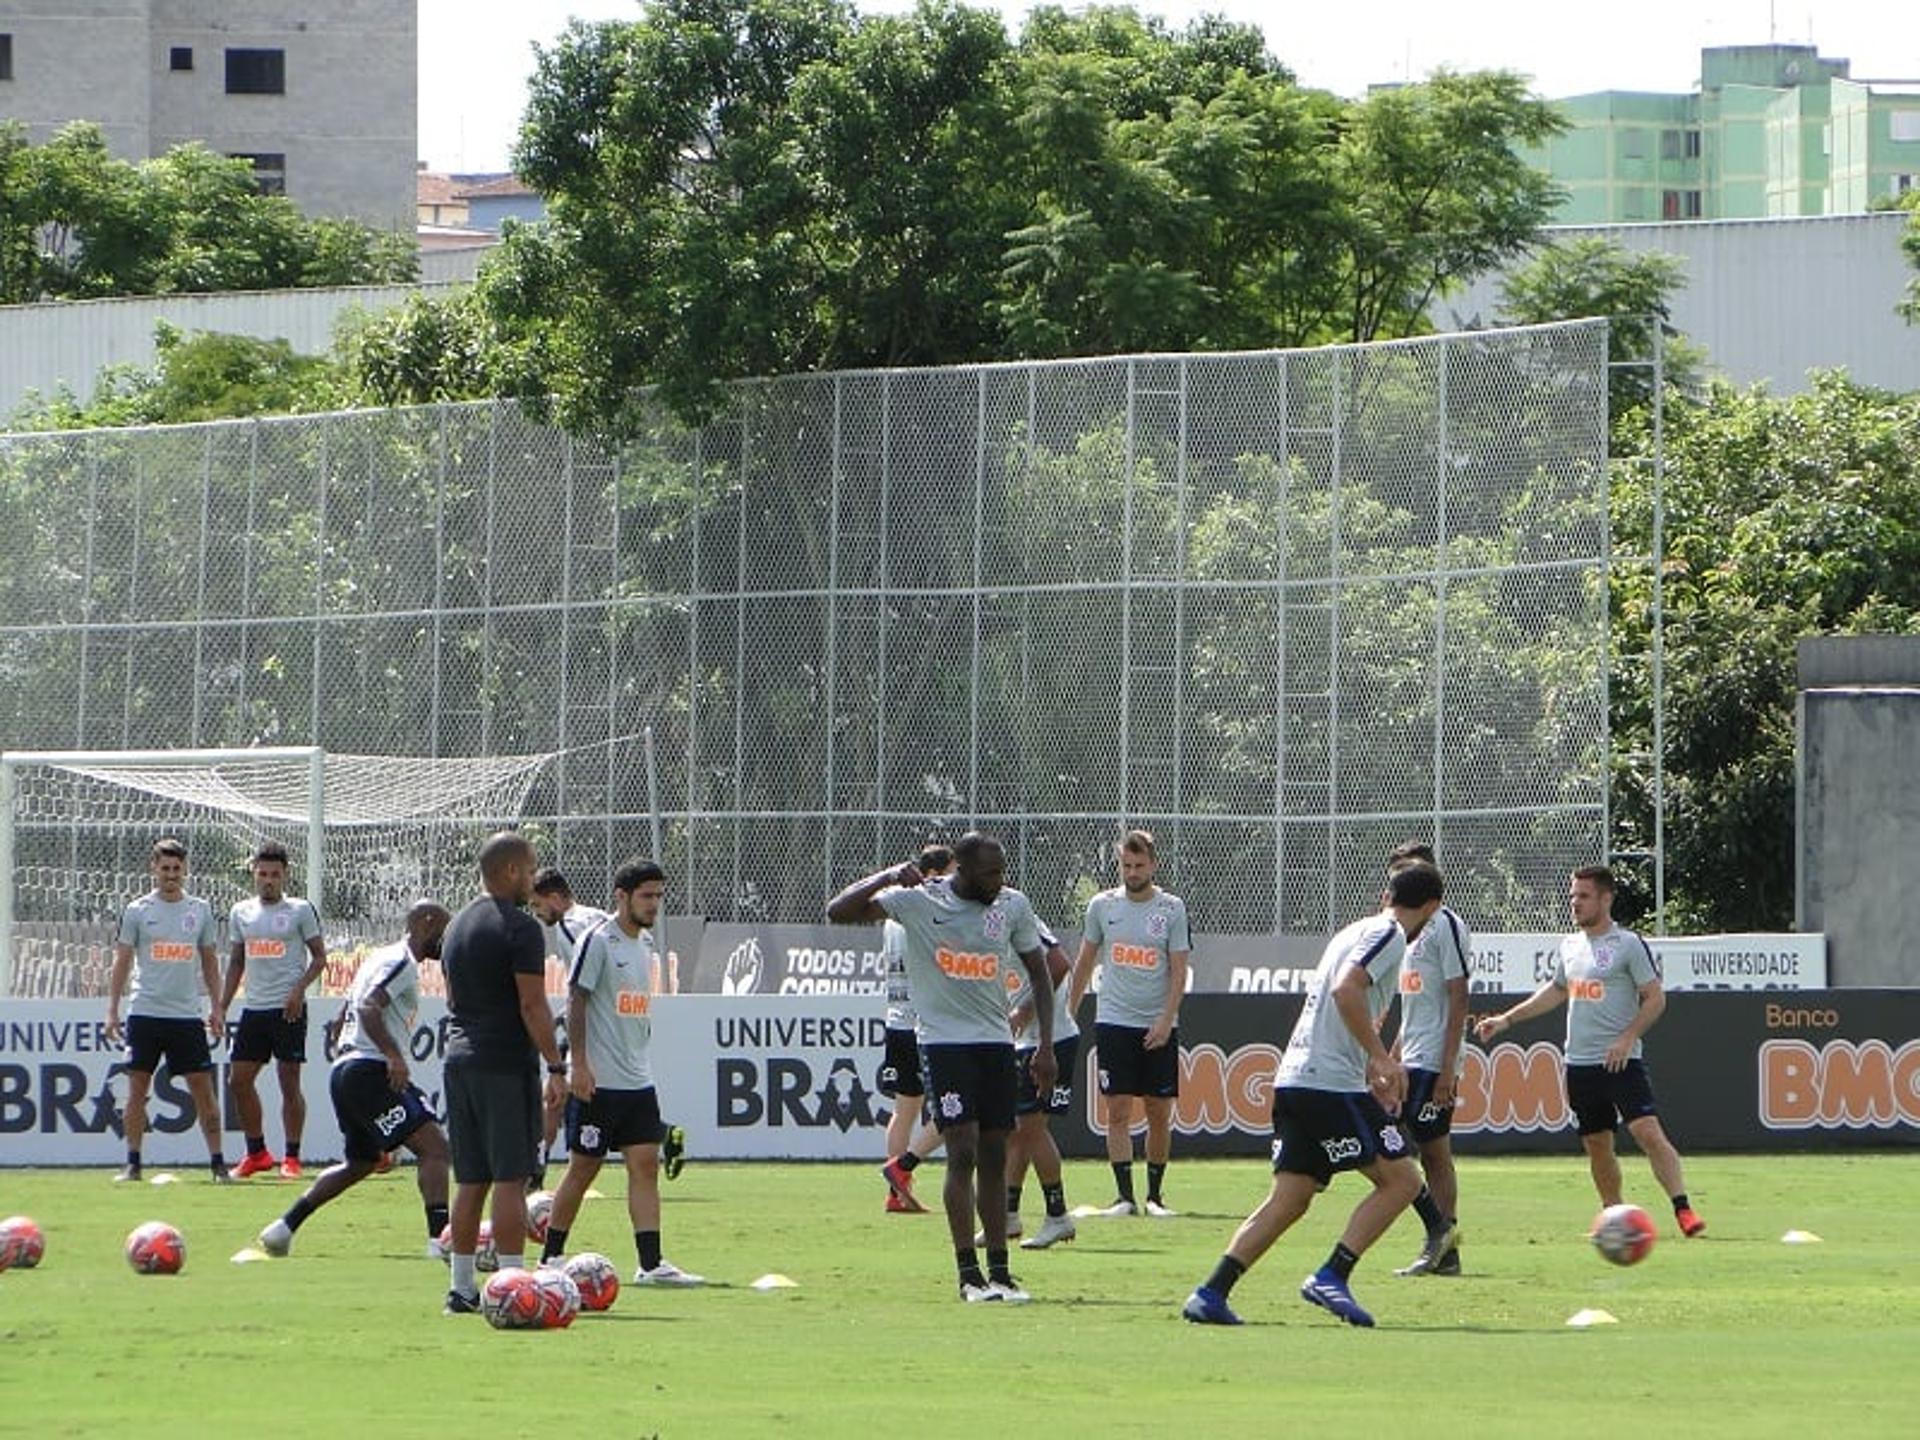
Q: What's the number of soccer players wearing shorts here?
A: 12